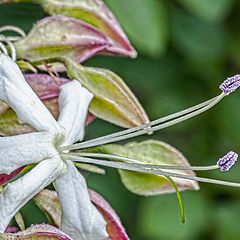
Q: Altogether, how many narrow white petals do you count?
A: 5